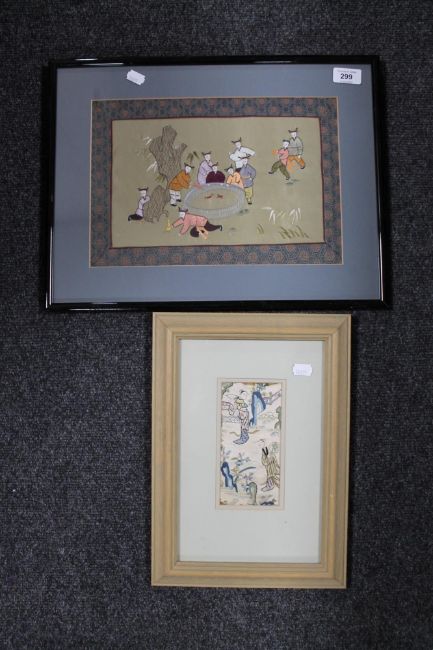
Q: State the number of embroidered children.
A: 10